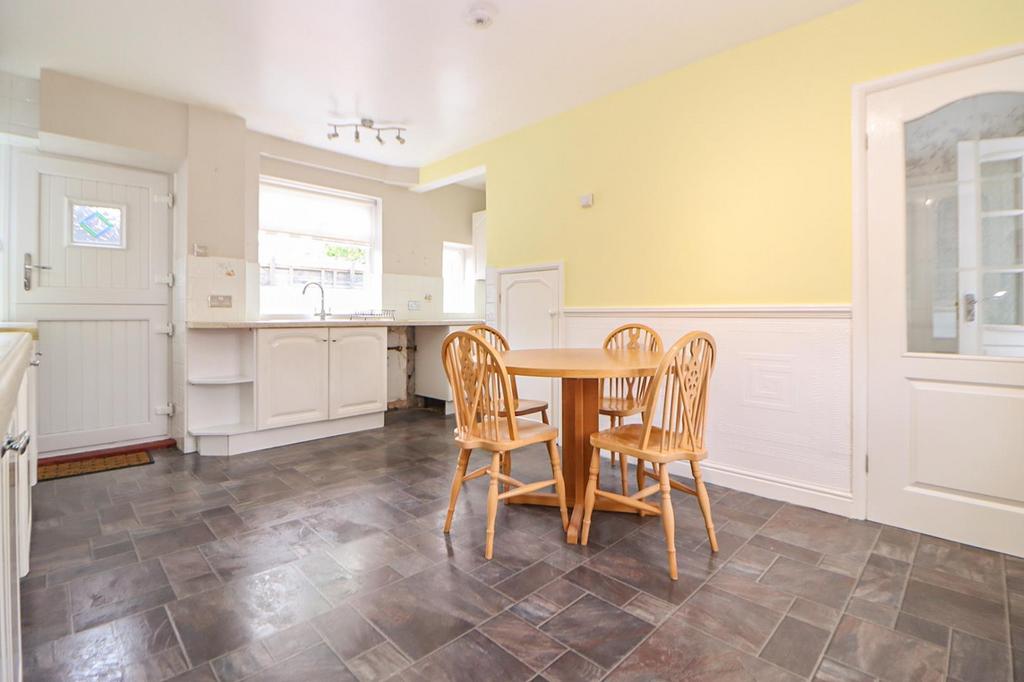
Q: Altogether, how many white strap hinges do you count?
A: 4